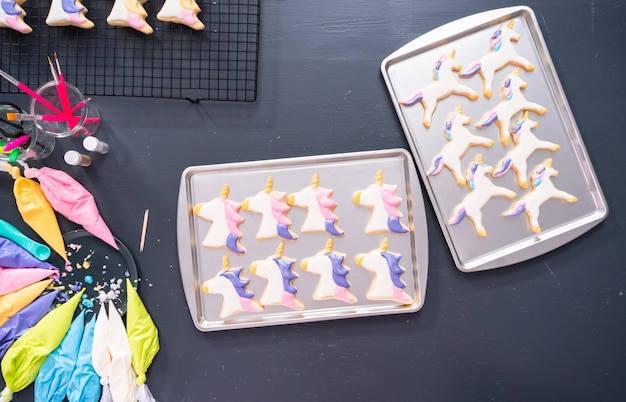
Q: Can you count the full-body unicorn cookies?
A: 7